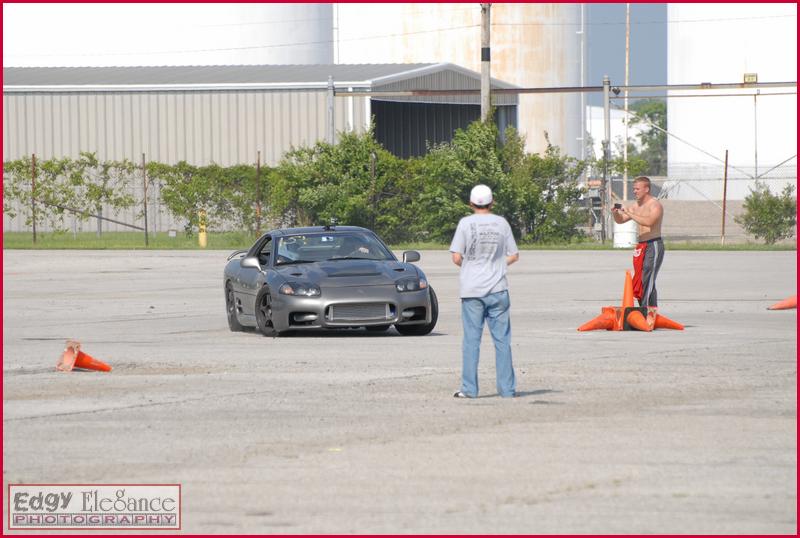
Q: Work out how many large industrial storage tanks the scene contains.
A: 3